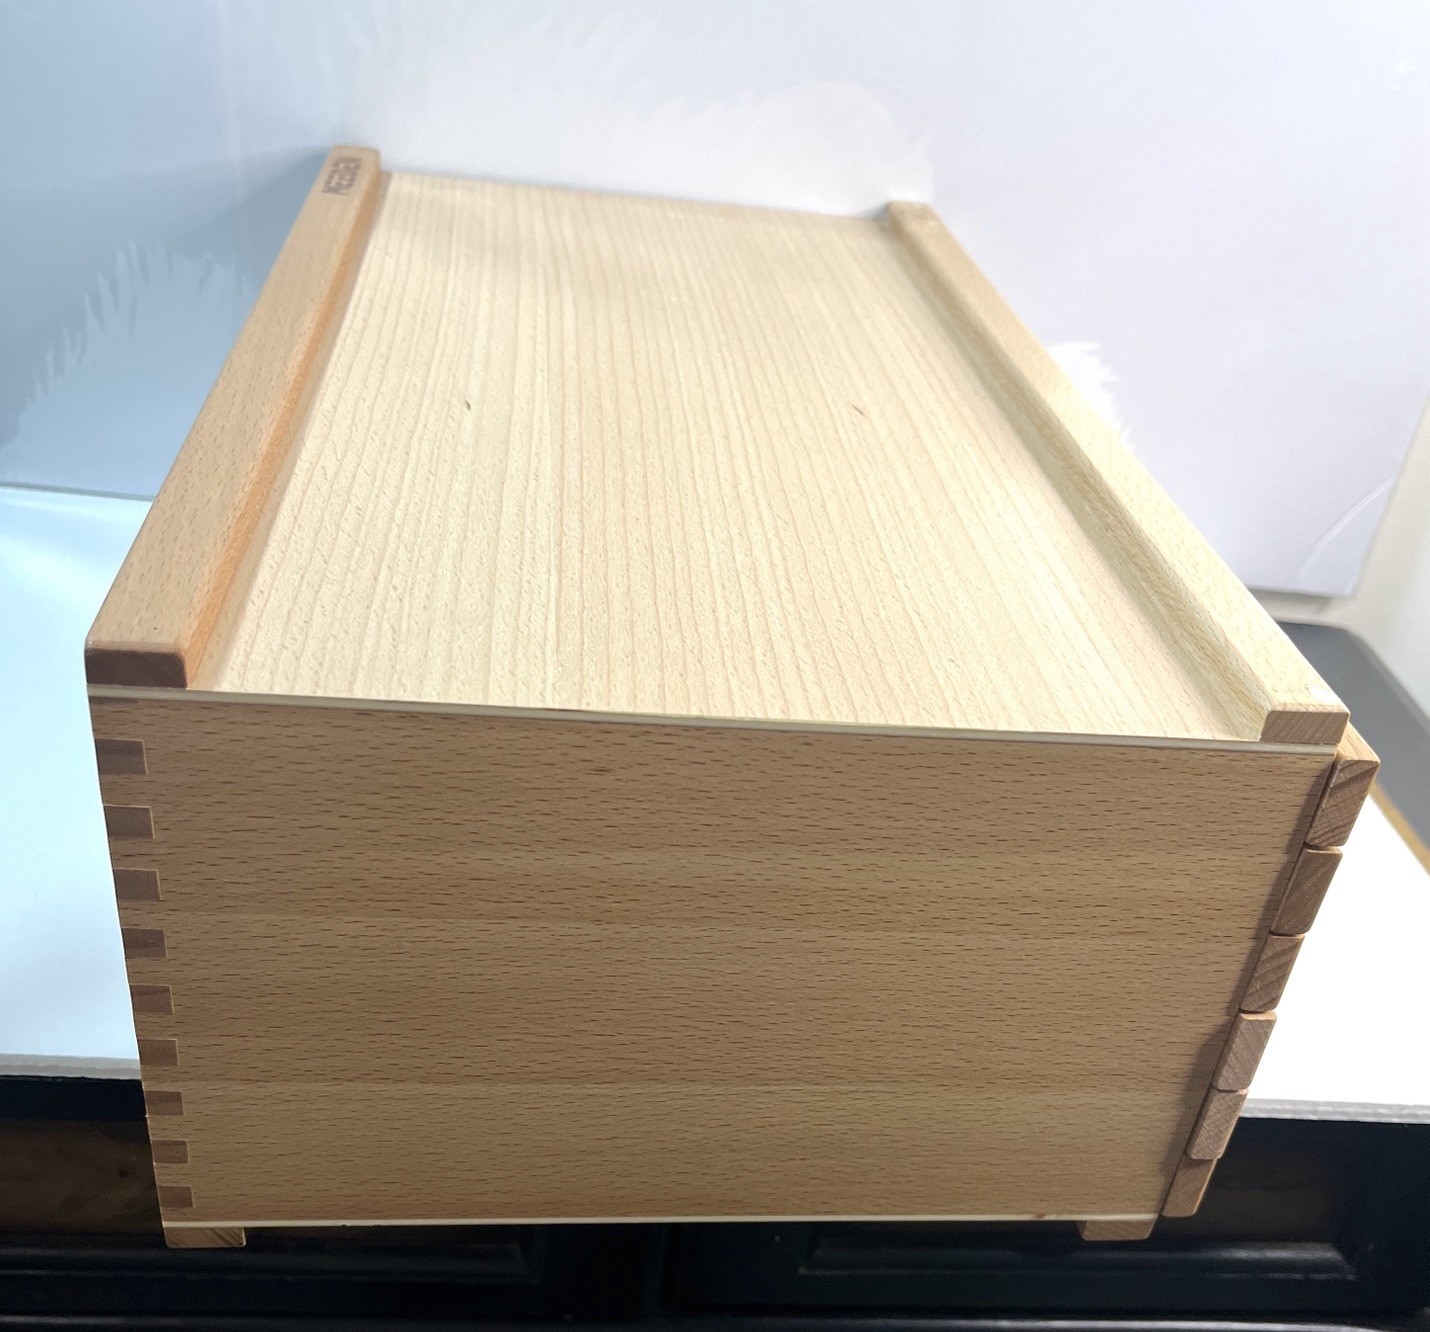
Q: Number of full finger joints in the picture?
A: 9